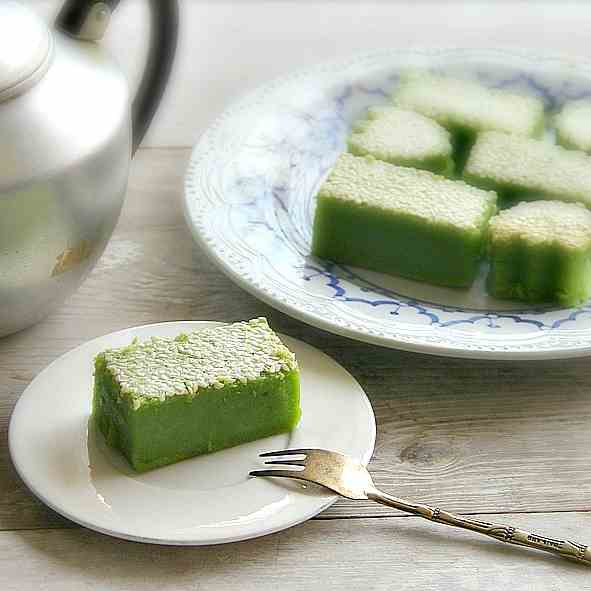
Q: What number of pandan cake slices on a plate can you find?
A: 7